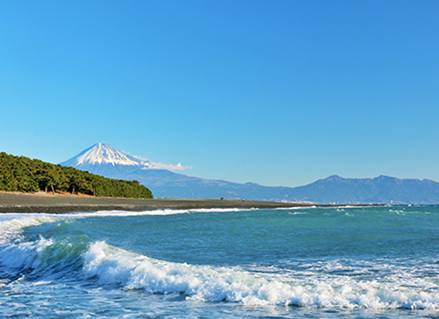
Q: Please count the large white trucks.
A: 0